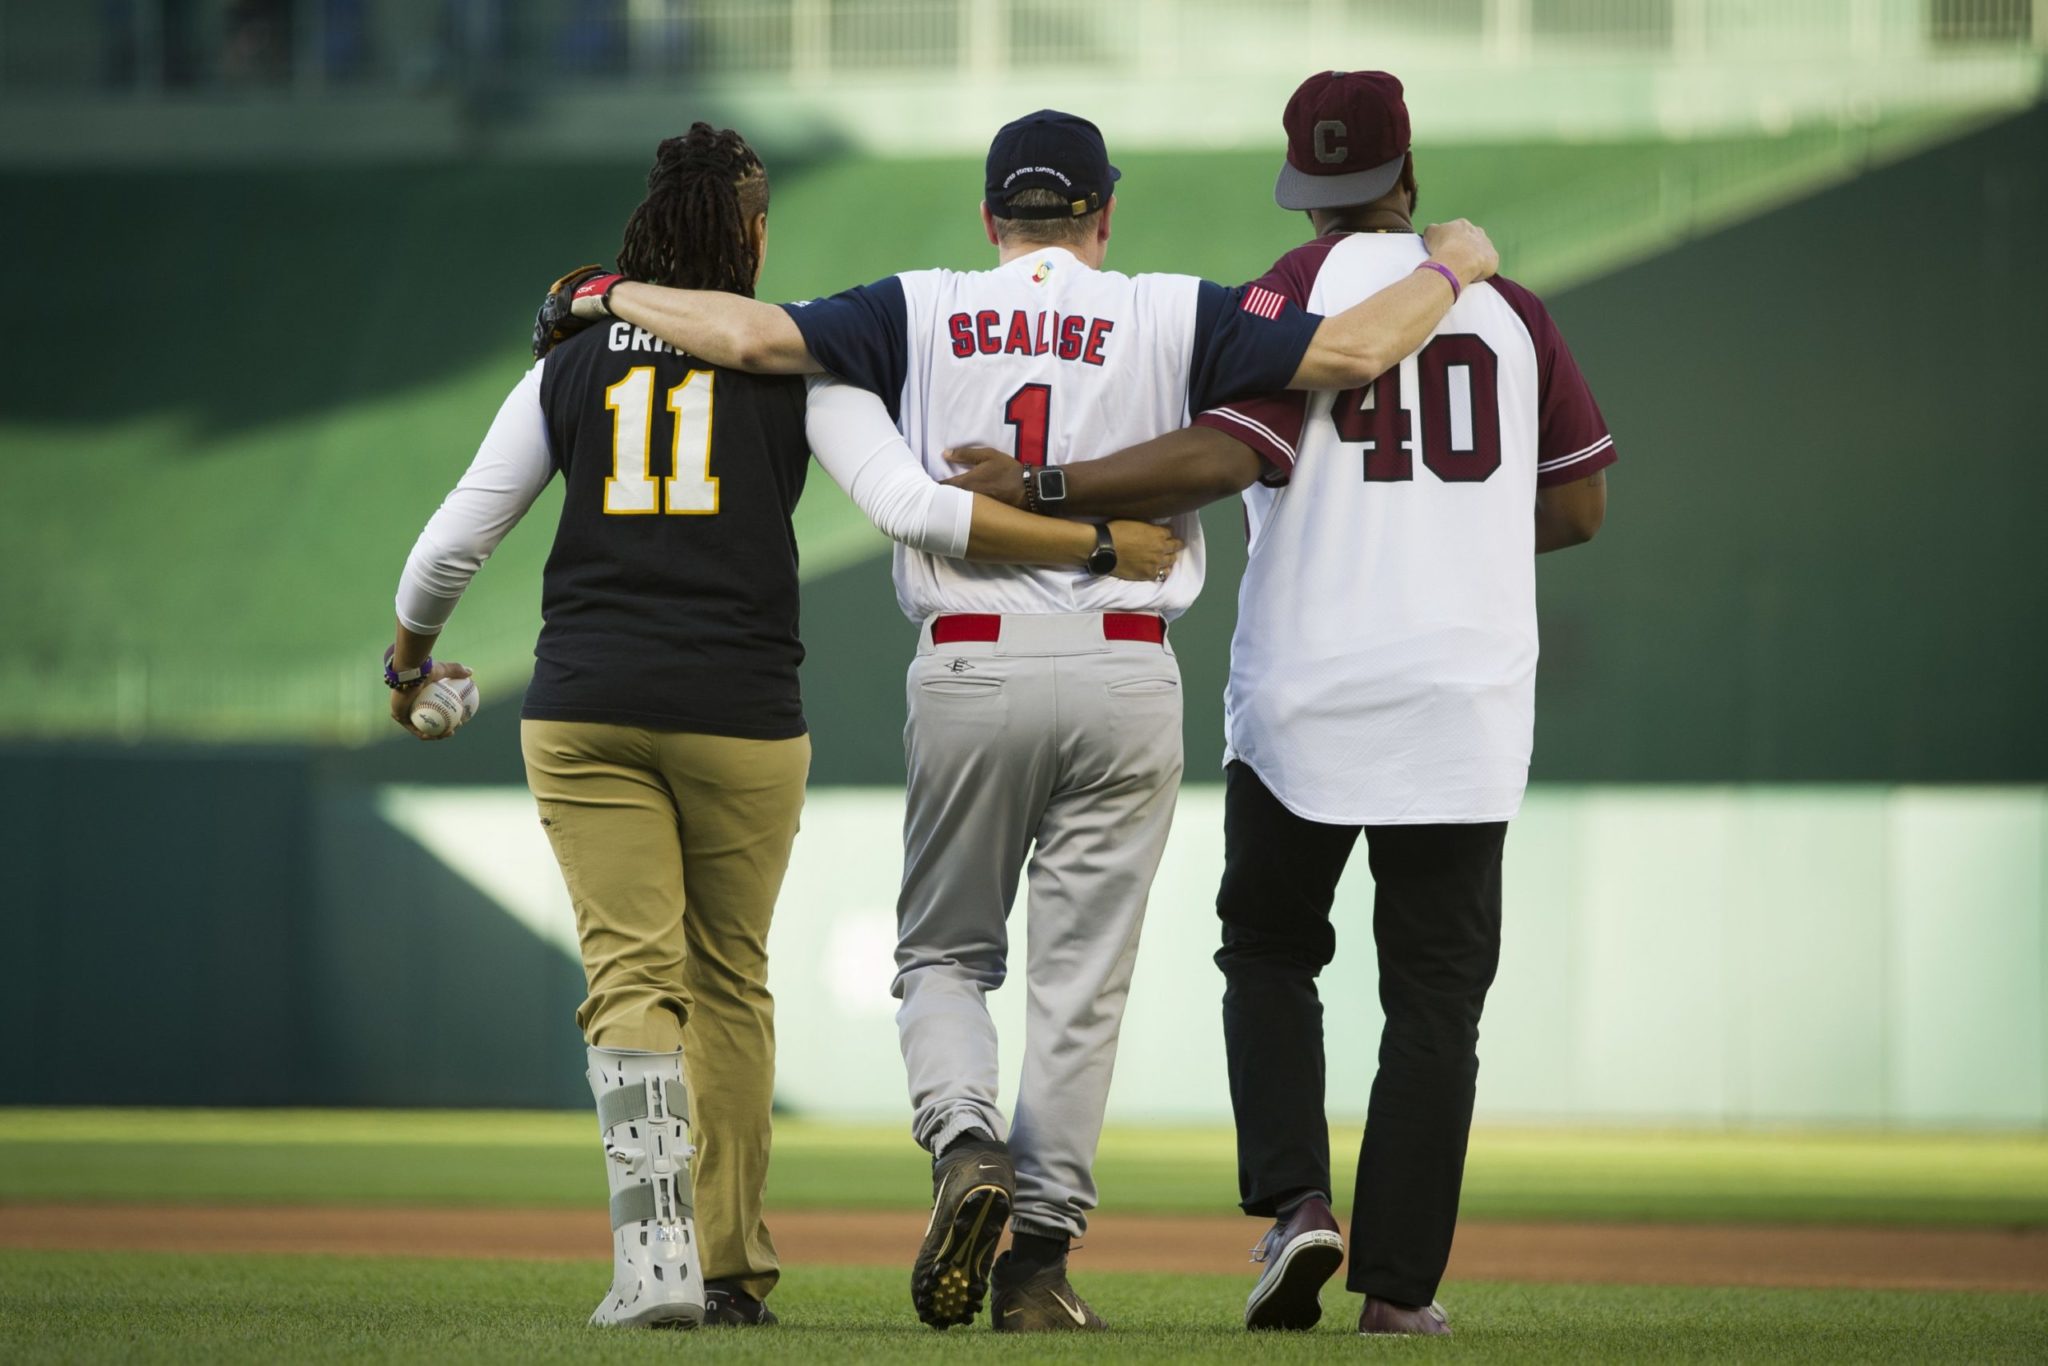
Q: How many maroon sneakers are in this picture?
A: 2